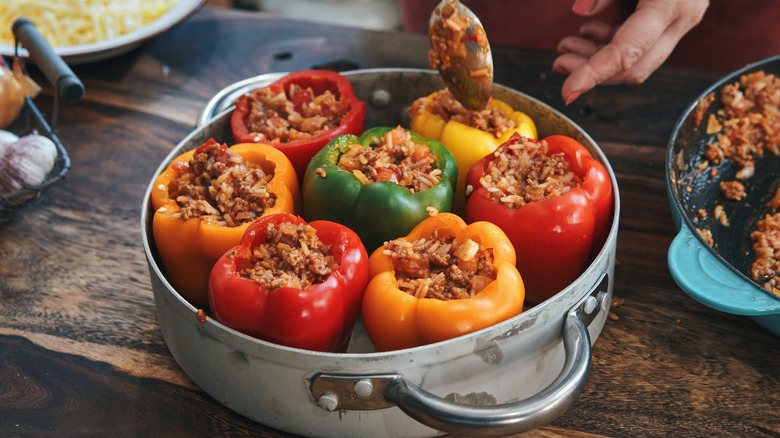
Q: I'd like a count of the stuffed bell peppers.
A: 7